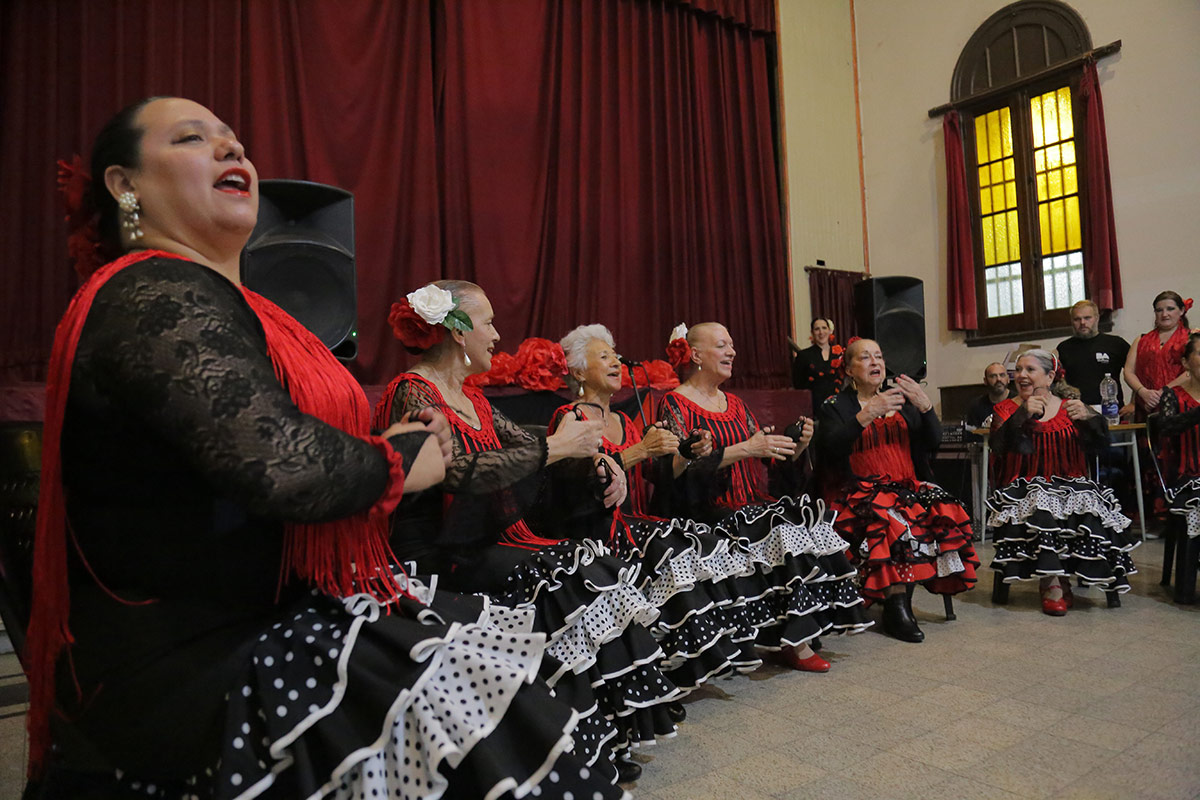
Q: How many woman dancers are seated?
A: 7